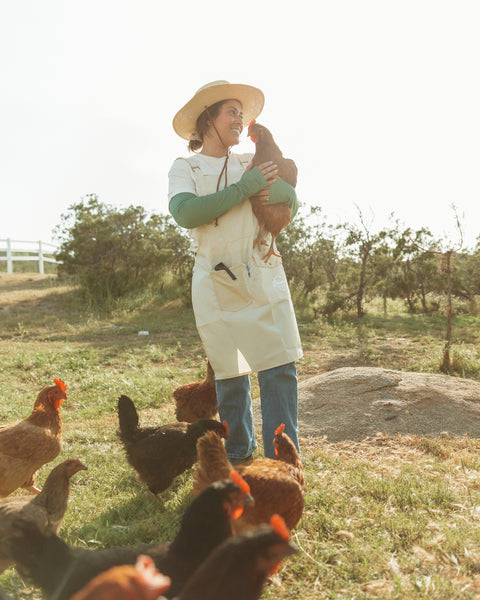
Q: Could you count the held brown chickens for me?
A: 1